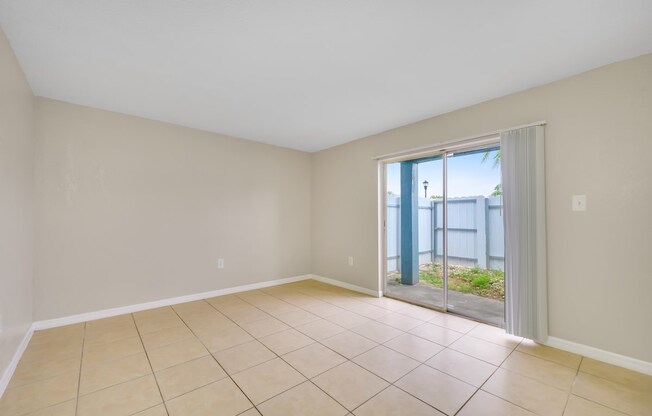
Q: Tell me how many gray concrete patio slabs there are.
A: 1